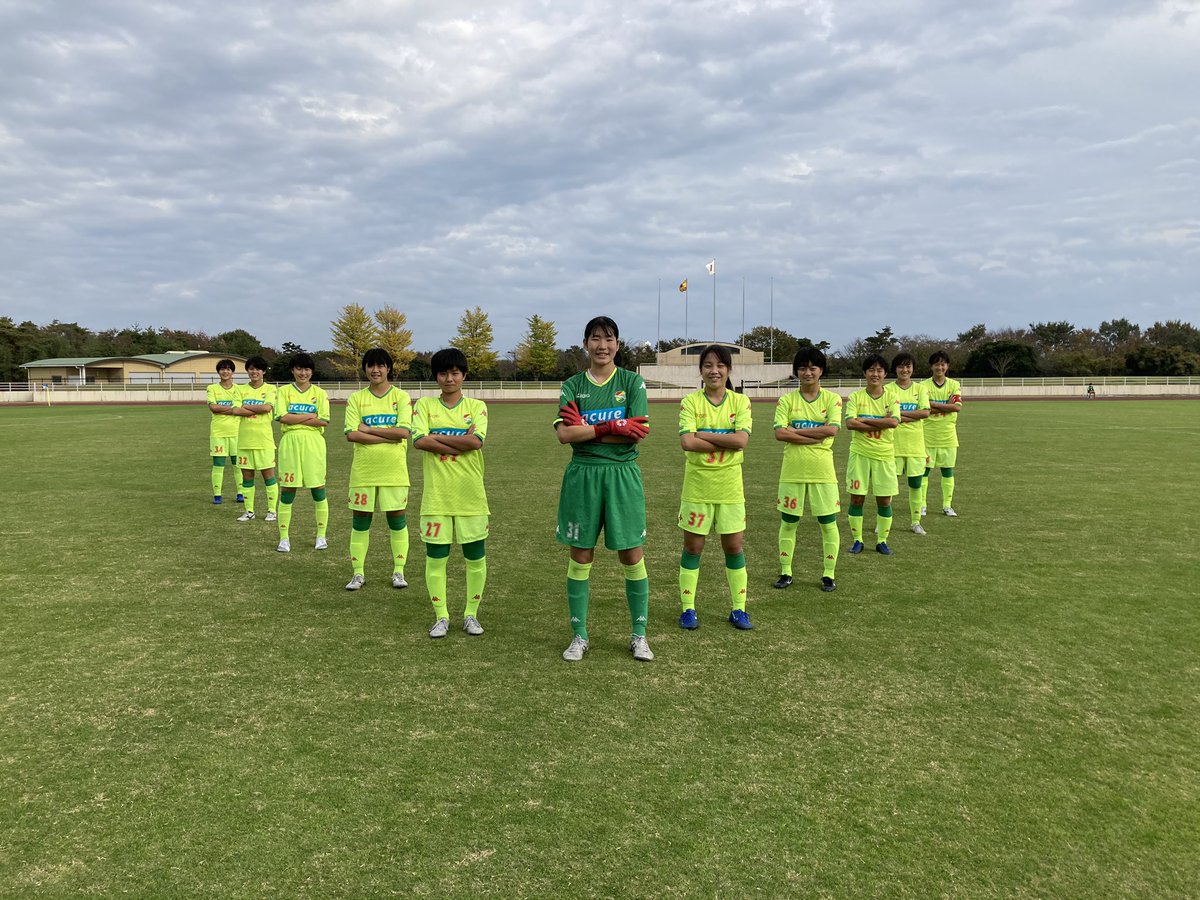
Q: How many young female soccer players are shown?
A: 11